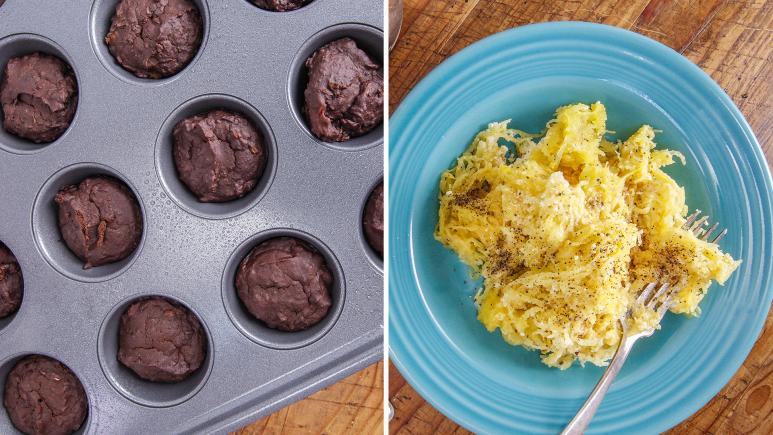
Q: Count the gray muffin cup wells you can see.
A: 11